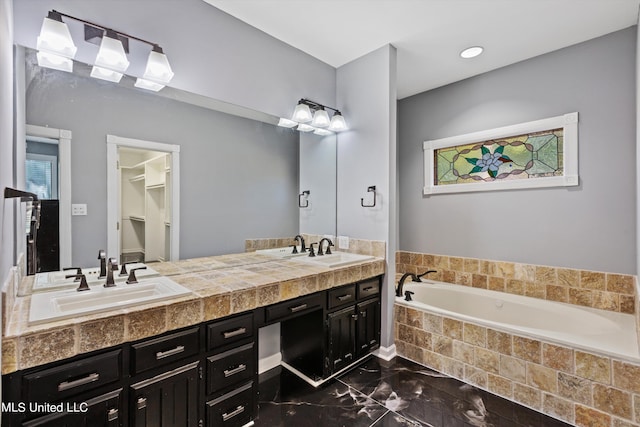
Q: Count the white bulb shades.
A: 6